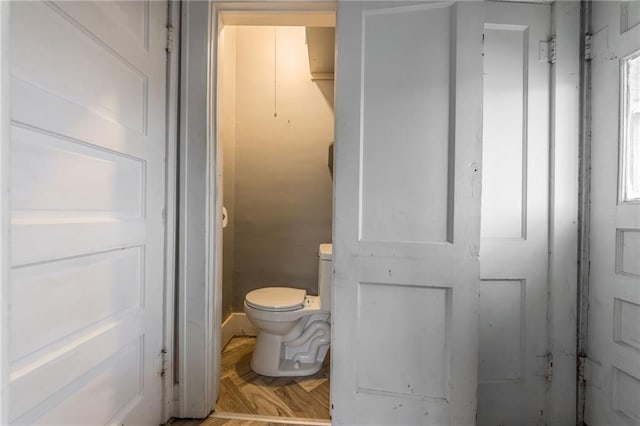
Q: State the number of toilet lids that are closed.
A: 1